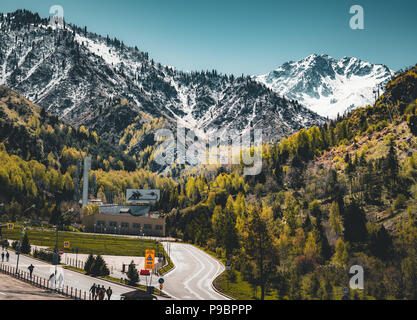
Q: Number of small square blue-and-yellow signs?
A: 2